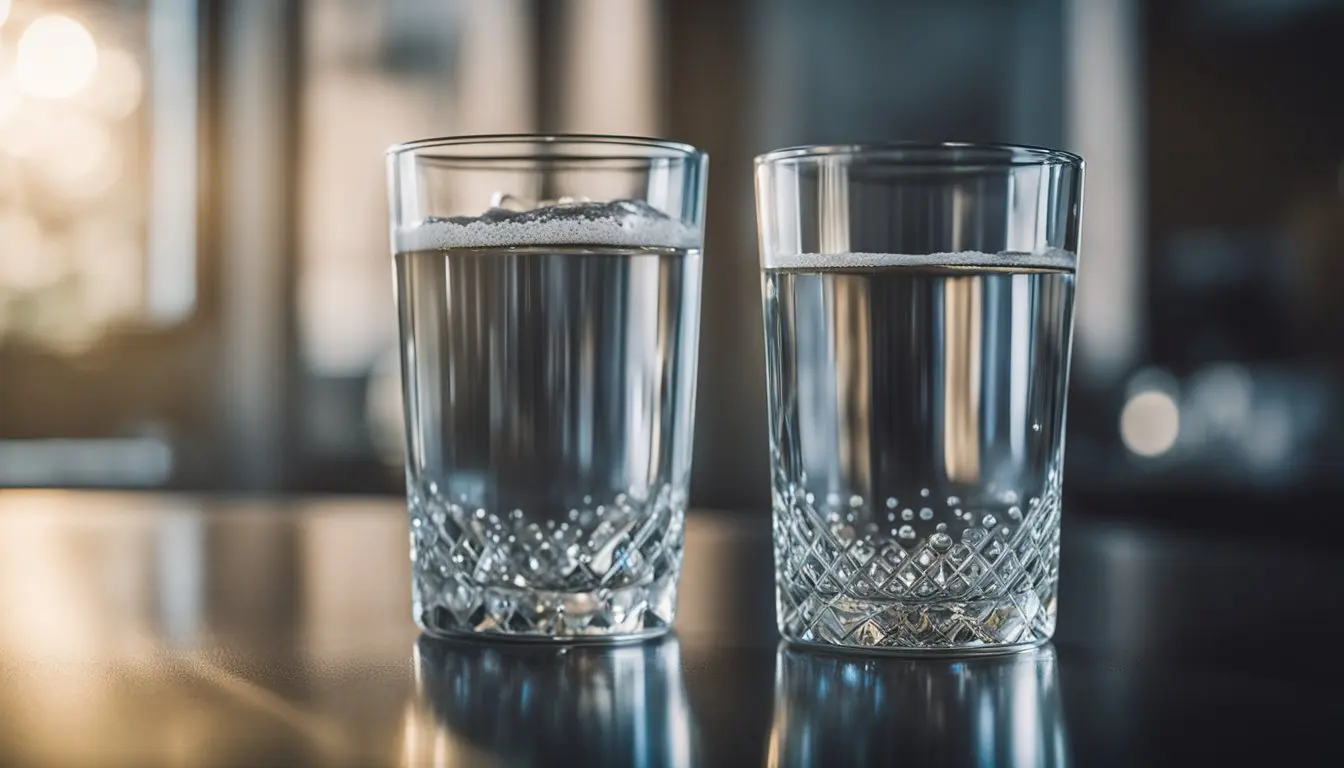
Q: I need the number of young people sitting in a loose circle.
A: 0